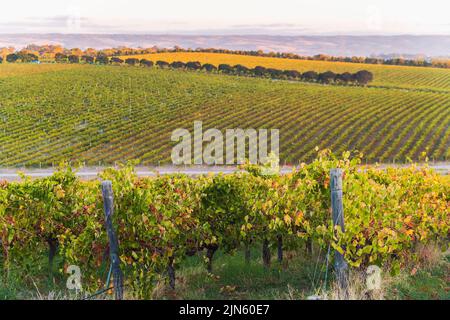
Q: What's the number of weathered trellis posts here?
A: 2